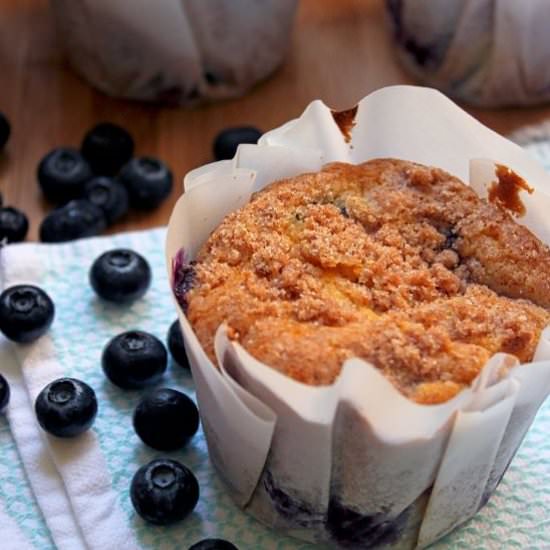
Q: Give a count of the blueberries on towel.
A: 9